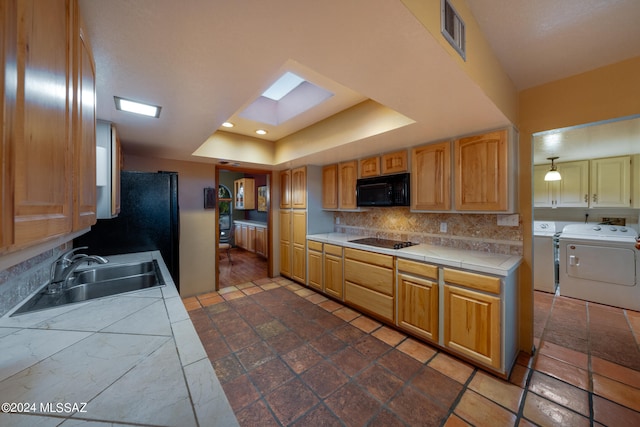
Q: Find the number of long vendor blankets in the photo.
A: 0